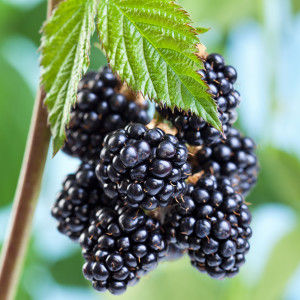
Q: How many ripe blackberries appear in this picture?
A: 7